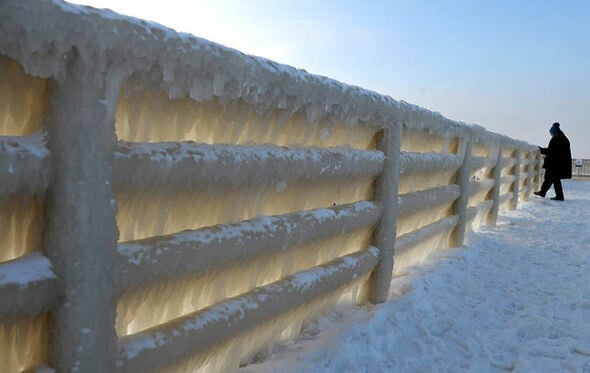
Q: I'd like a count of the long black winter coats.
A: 1